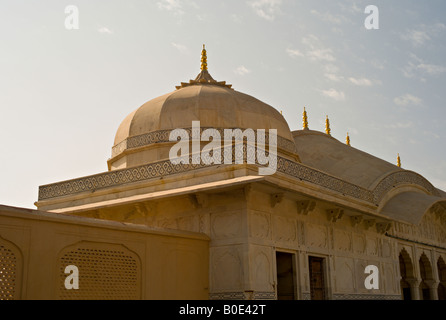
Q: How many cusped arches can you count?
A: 3